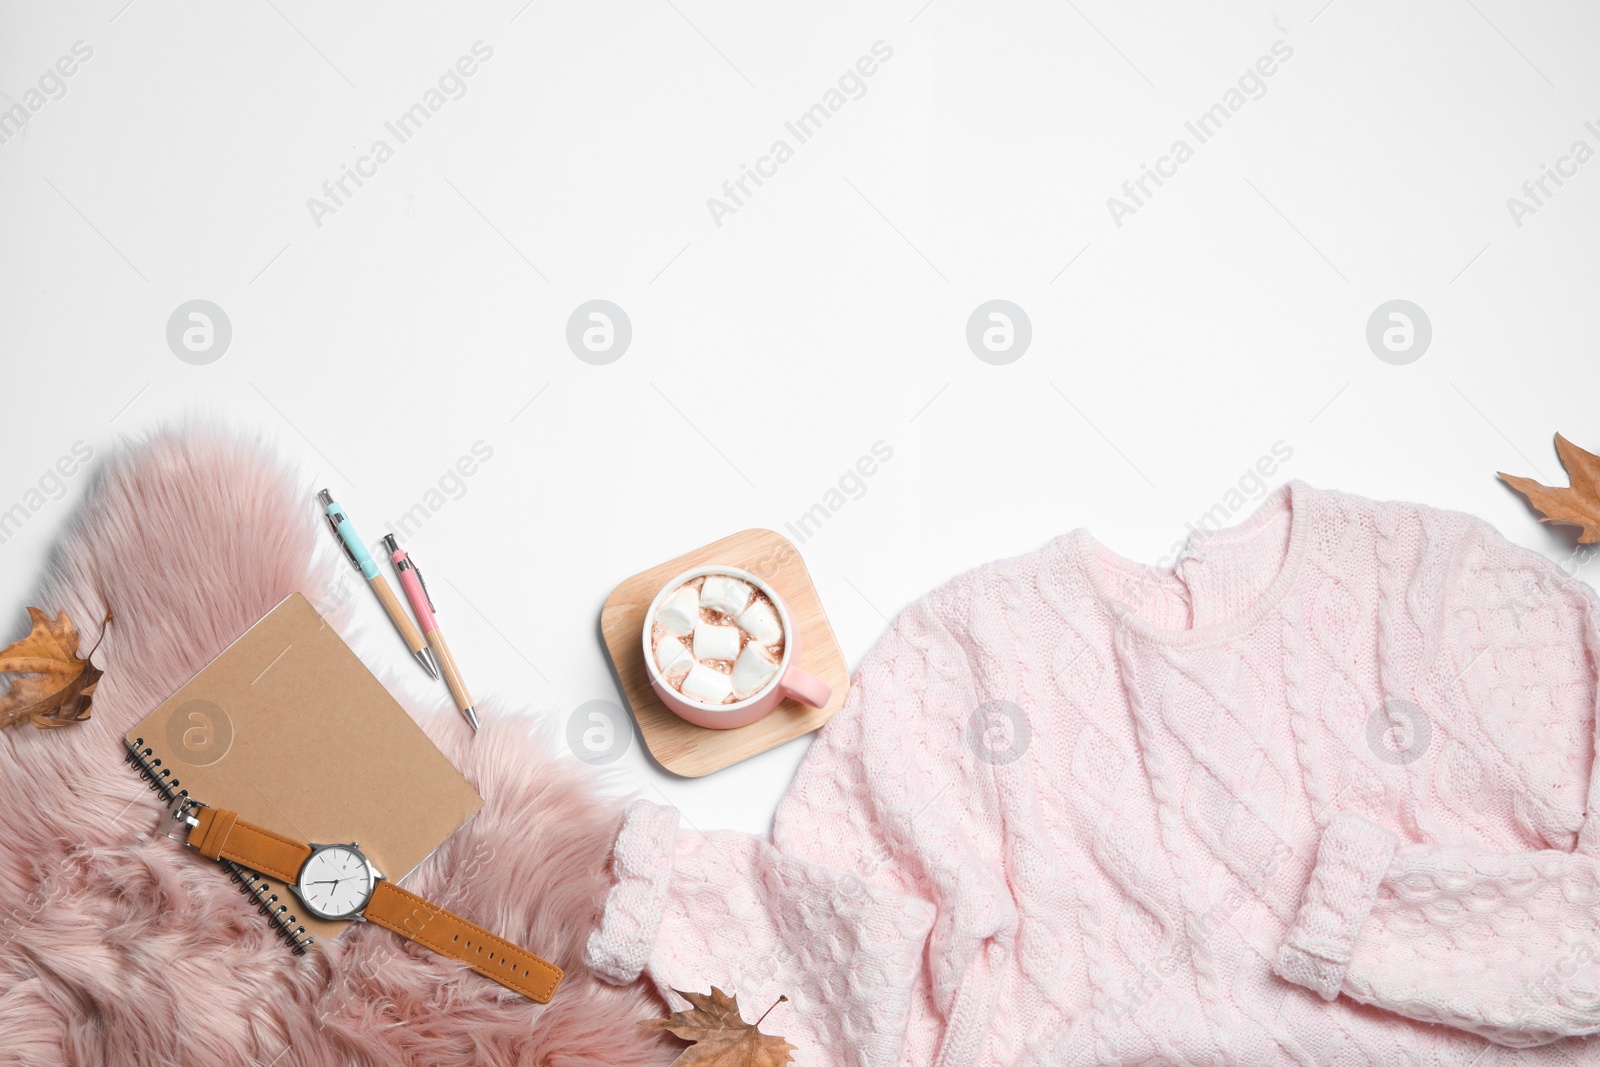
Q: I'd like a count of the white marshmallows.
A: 7